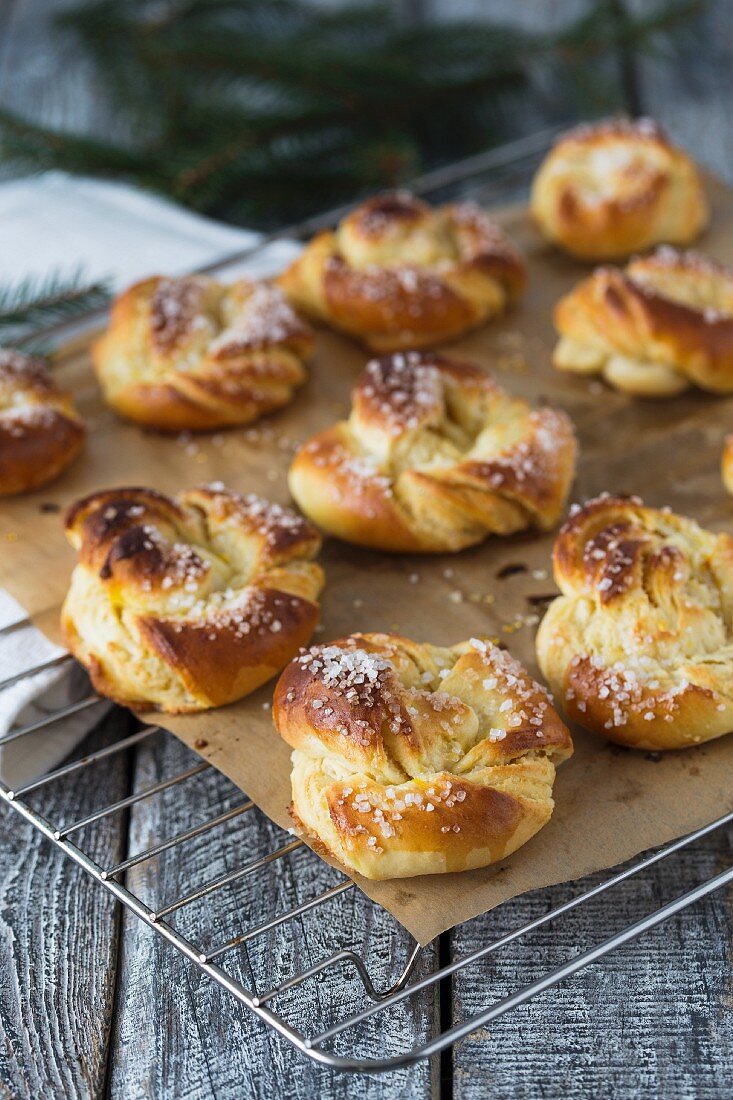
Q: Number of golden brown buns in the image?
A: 10